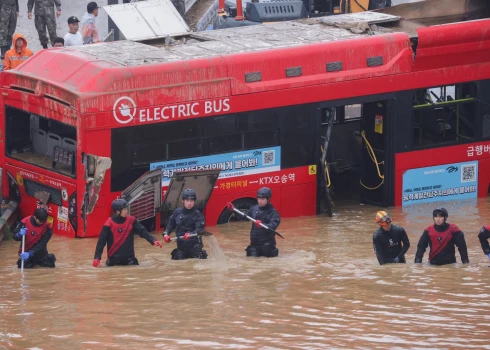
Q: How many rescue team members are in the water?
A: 7